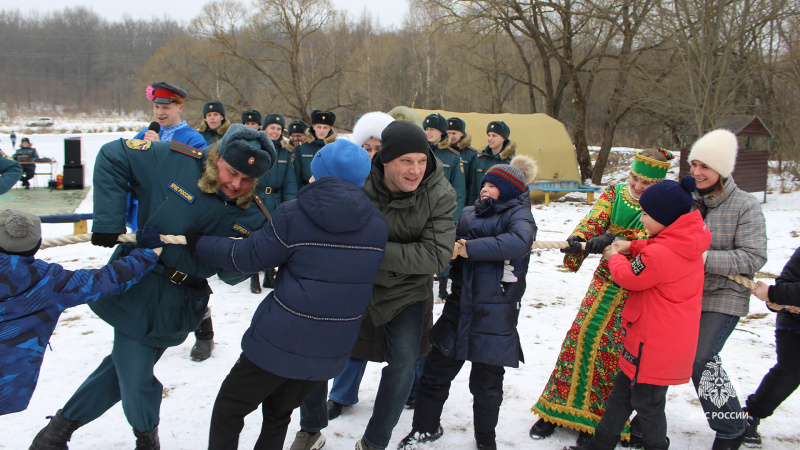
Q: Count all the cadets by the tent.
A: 3